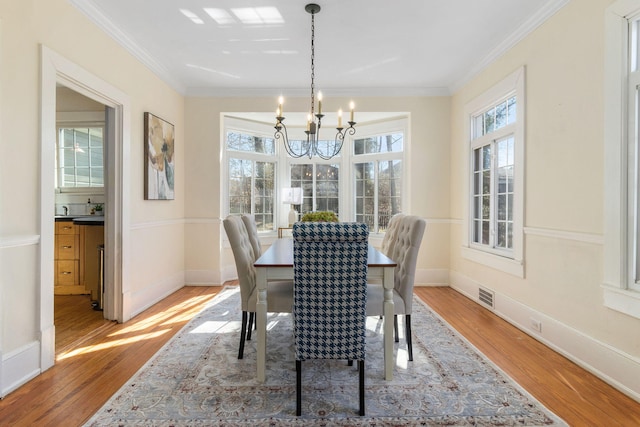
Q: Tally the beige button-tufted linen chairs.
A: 4